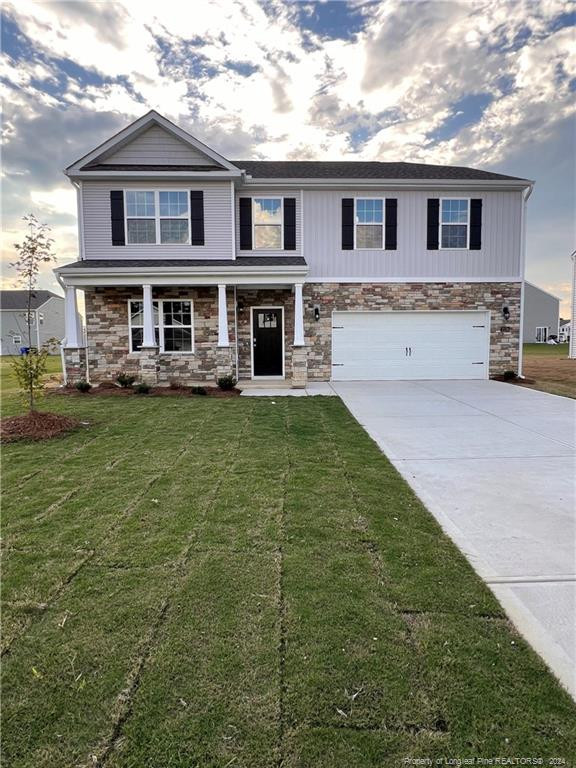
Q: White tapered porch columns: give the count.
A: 4